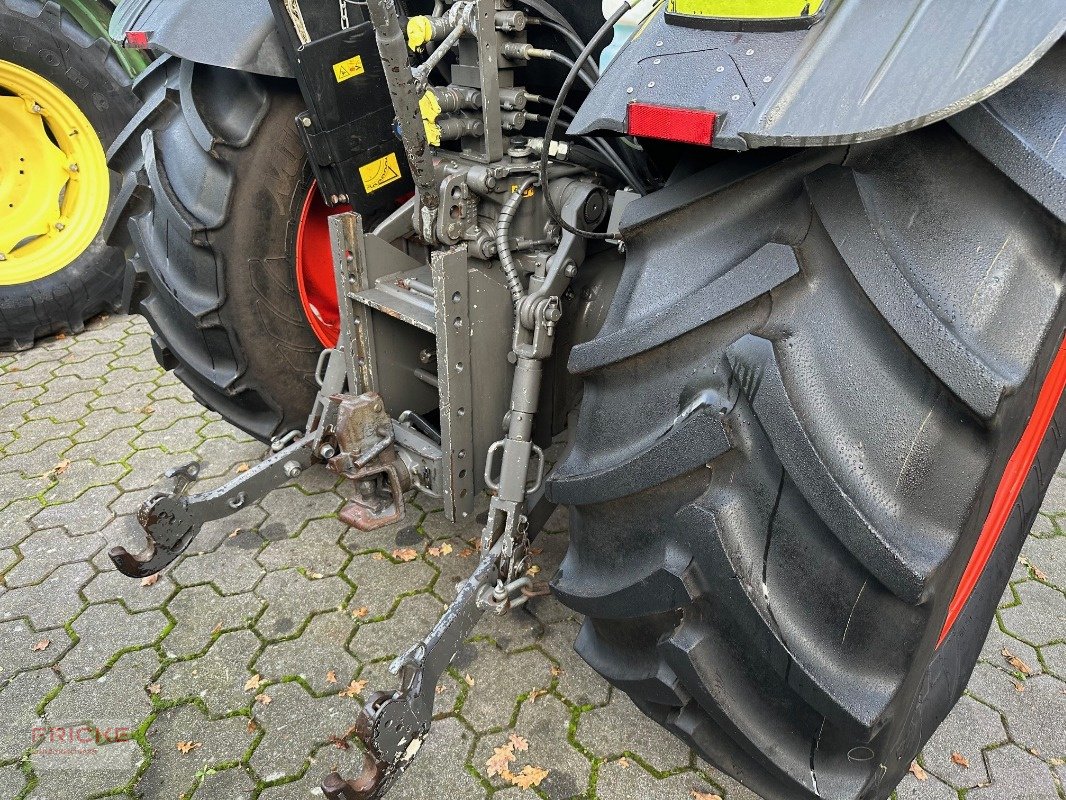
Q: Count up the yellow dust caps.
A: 3